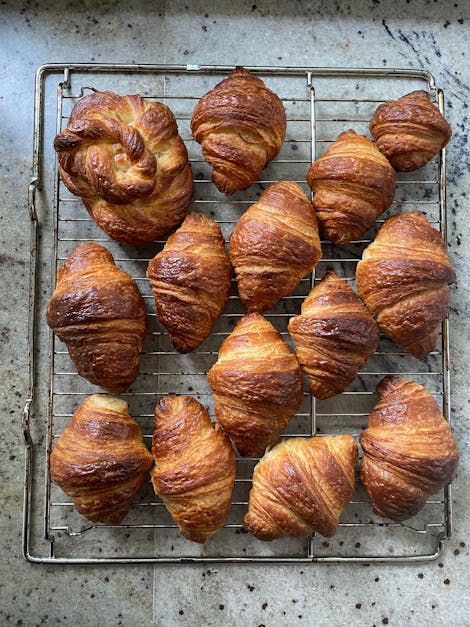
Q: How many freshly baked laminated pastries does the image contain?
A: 14